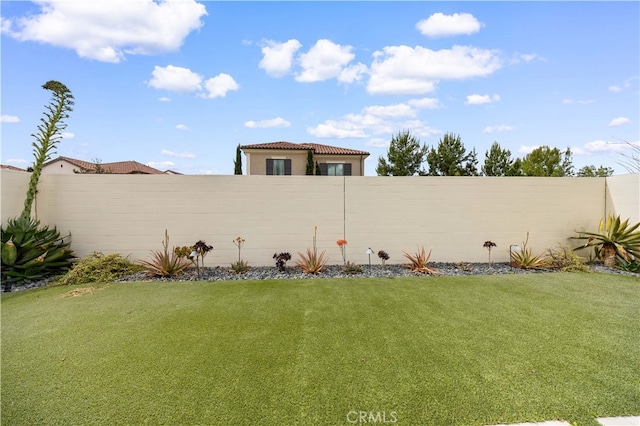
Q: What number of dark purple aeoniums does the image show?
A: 4